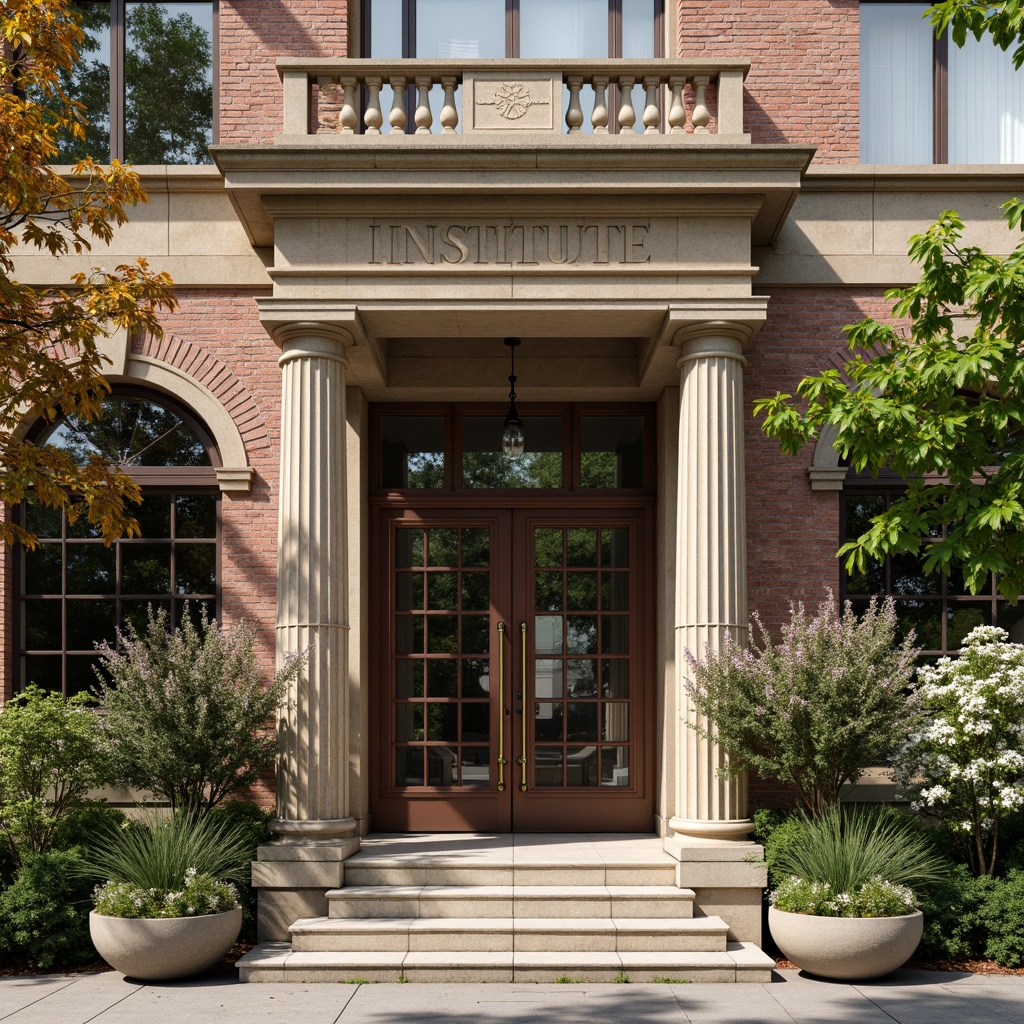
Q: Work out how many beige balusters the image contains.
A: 11